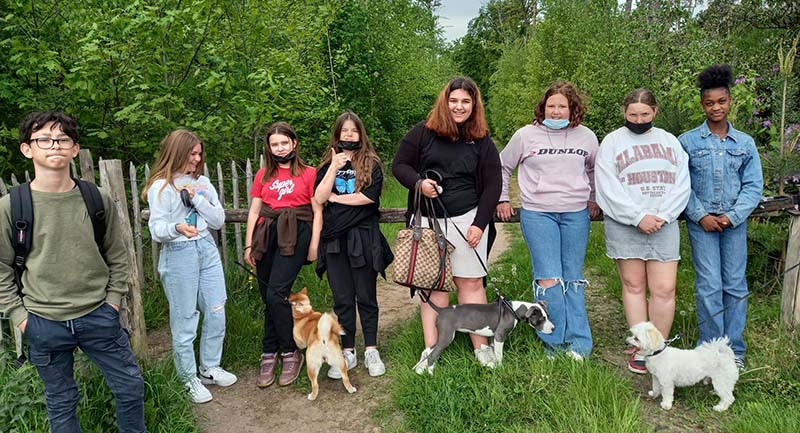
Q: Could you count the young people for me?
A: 8